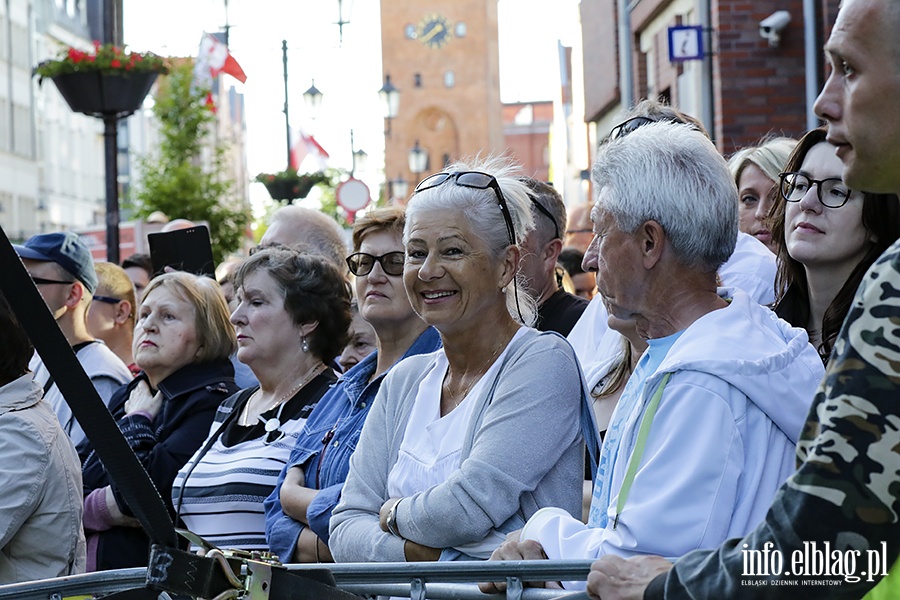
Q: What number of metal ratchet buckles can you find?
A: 1